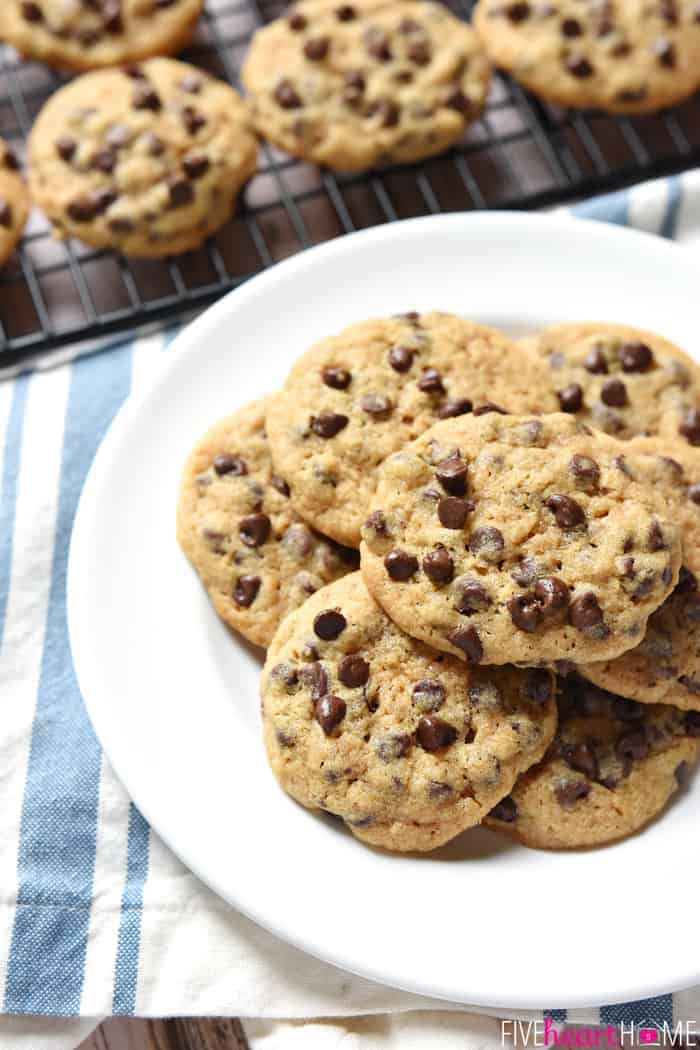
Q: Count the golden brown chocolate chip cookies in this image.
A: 13